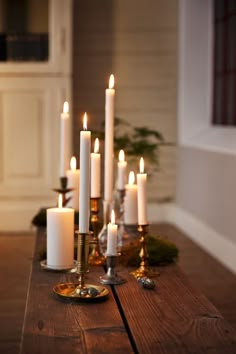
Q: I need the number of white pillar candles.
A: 3